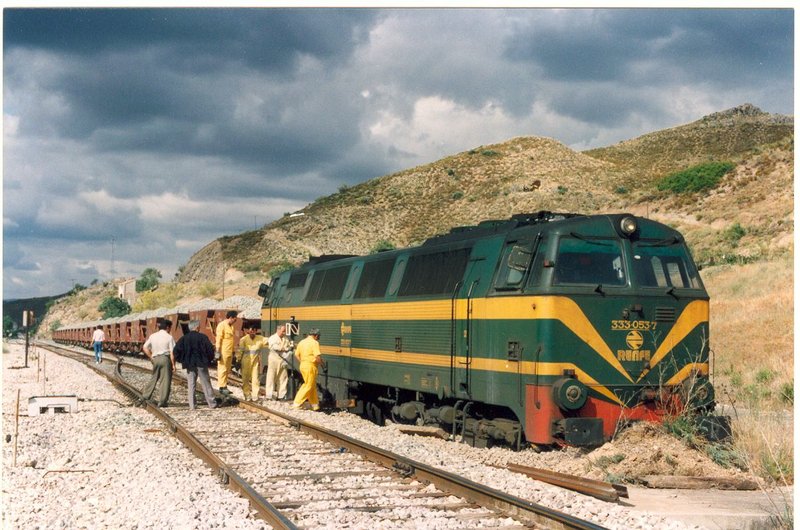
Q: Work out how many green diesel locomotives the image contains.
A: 1